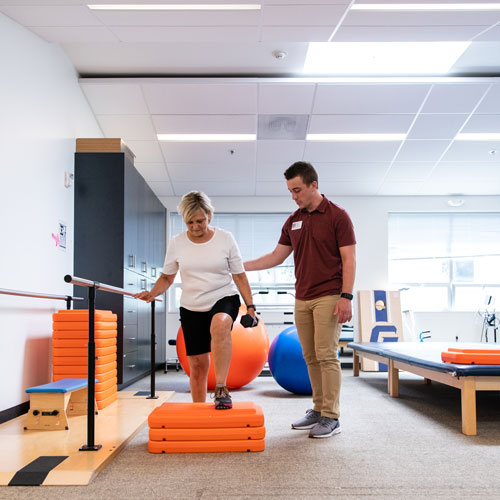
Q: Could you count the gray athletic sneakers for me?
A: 2